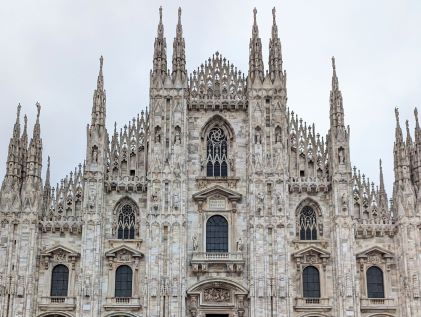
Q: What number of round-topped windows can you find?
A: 5